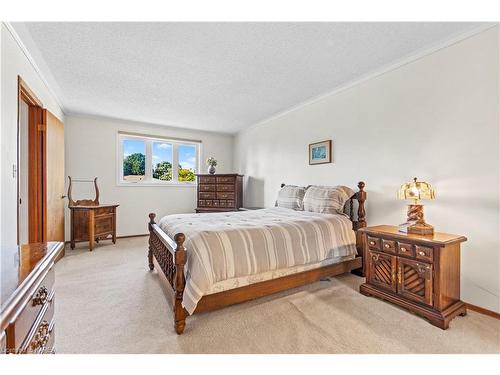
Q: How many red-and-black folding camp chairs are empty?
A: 0